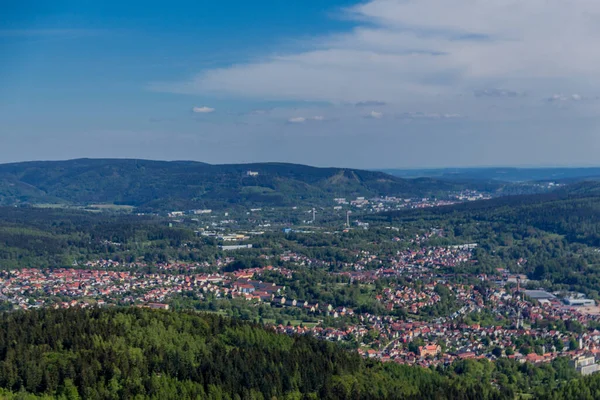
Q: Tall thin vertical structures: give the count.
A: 2